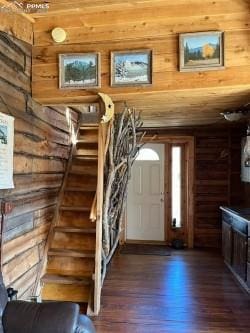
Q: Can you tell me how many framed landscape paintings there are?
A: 3